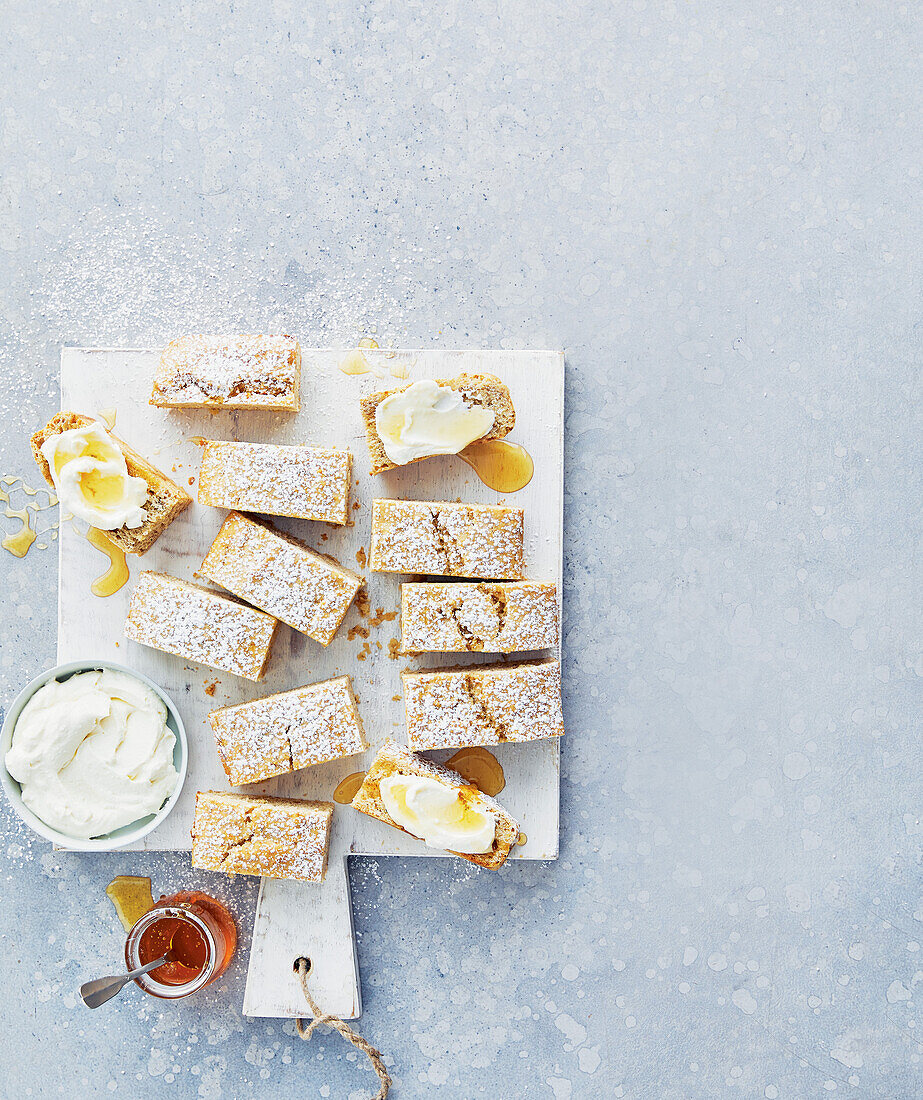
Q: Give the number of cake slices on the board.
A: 12